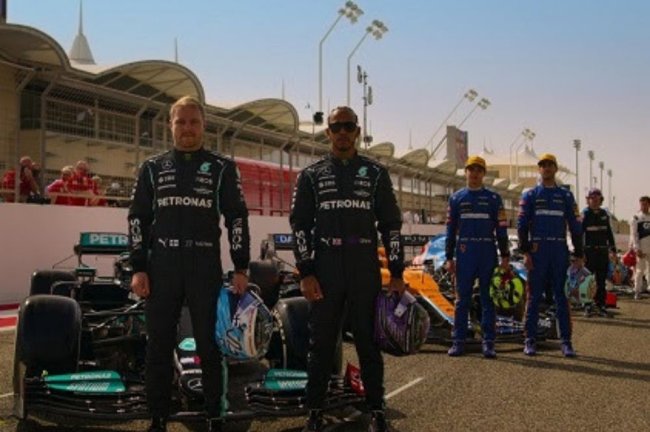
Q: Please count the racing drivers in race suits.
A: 6